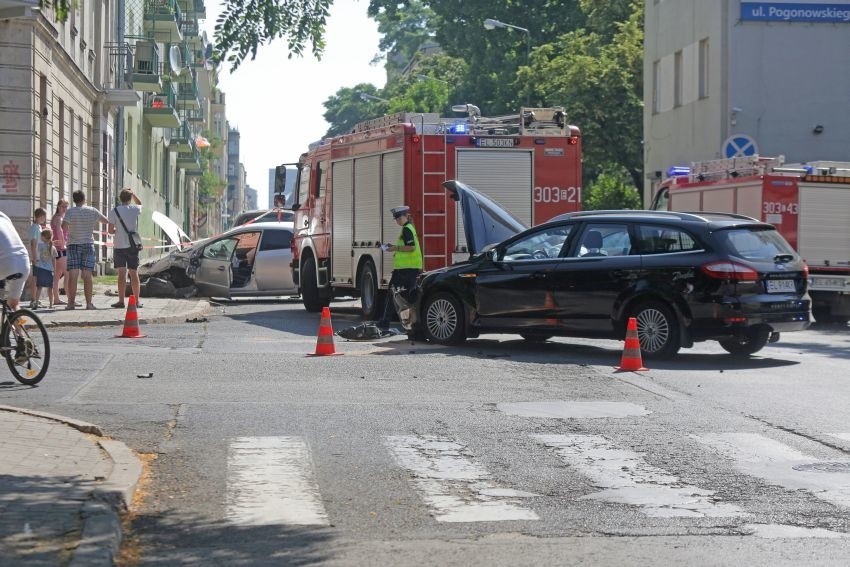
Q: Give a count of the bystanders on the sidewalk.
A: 5